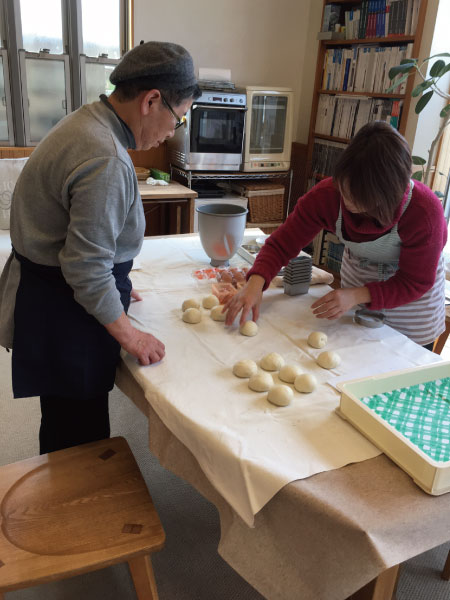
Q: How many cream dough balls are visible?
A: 13